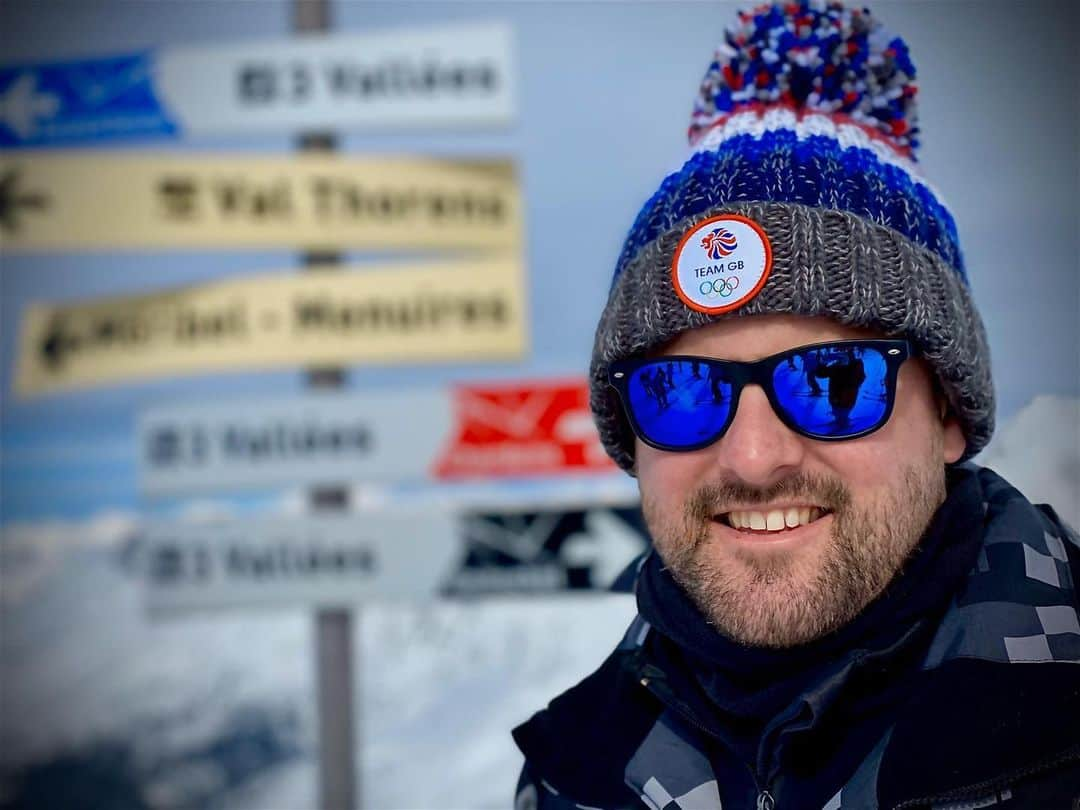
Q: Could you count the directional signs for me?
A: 5